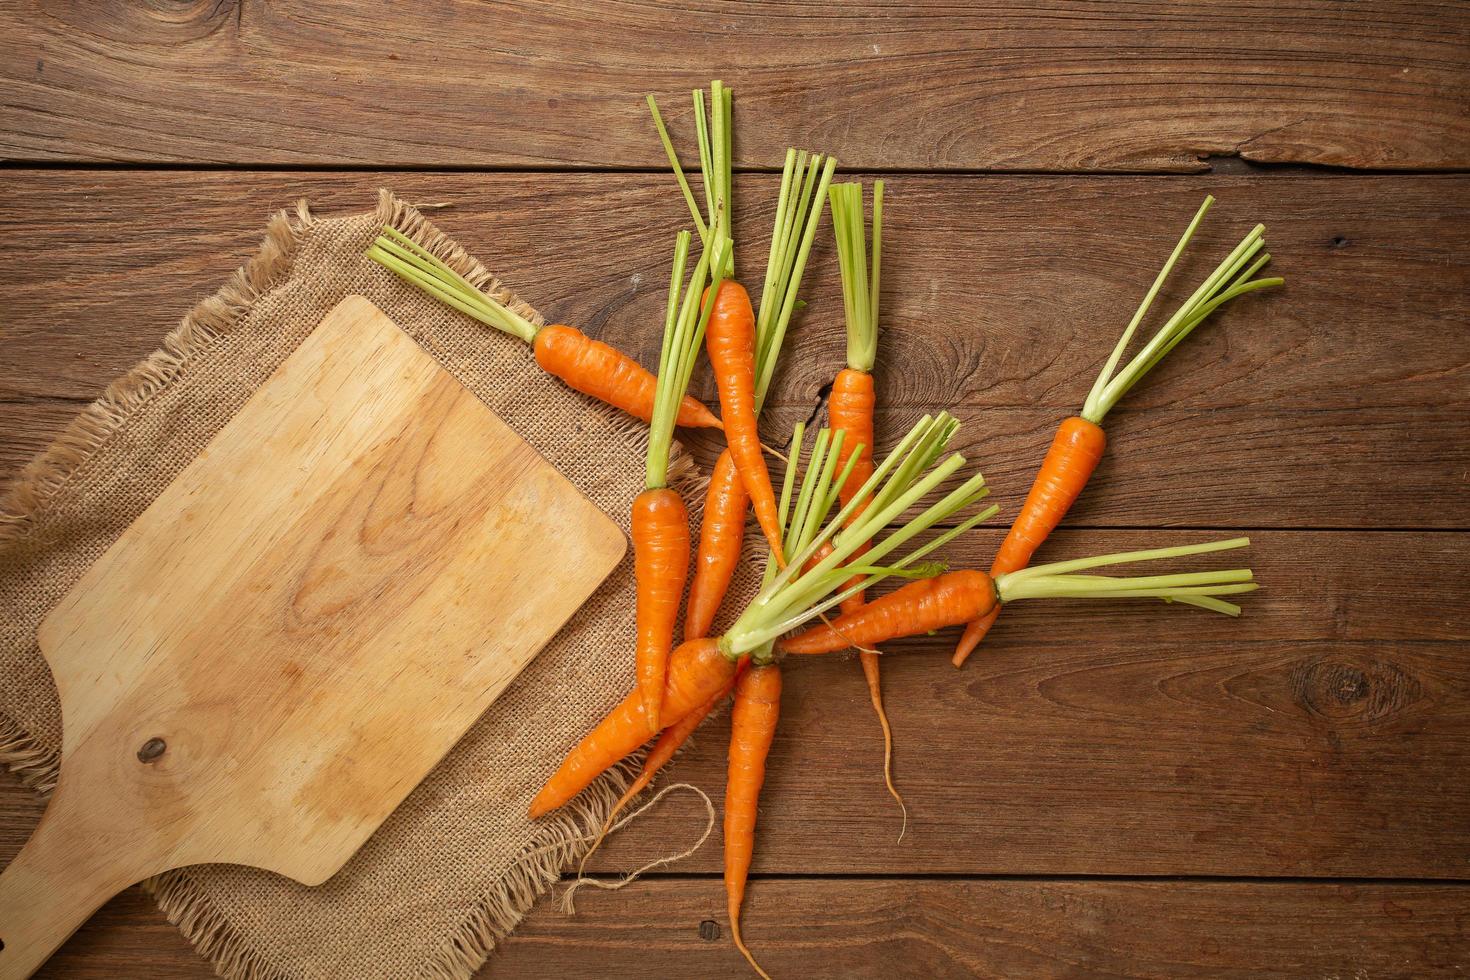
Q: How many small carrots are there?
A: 10